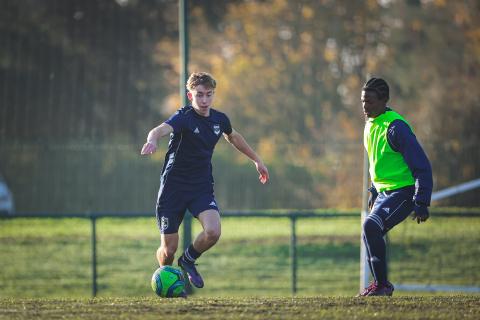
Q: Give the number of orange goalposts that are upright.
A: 0